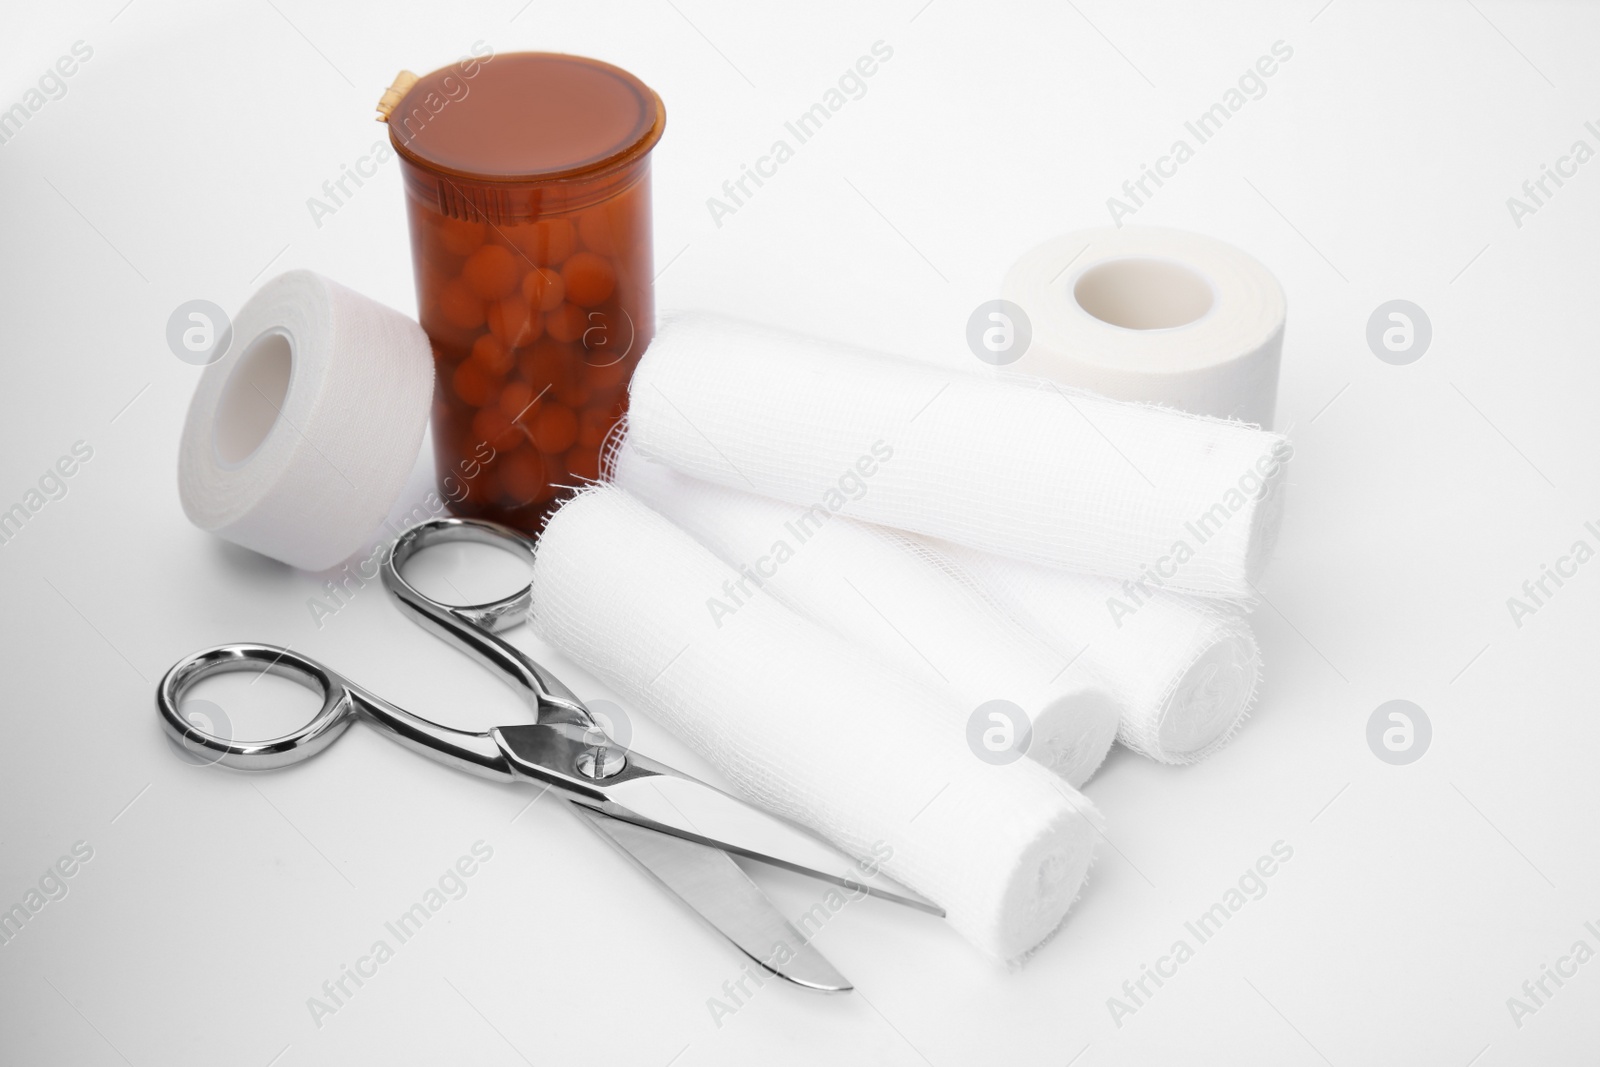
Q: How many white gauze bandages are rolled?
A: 4